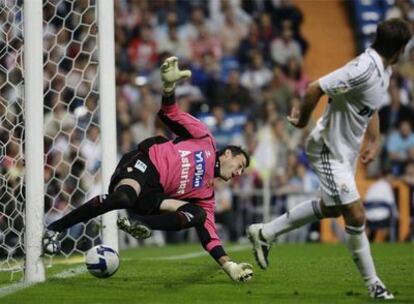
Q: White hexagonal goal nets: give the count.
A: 1